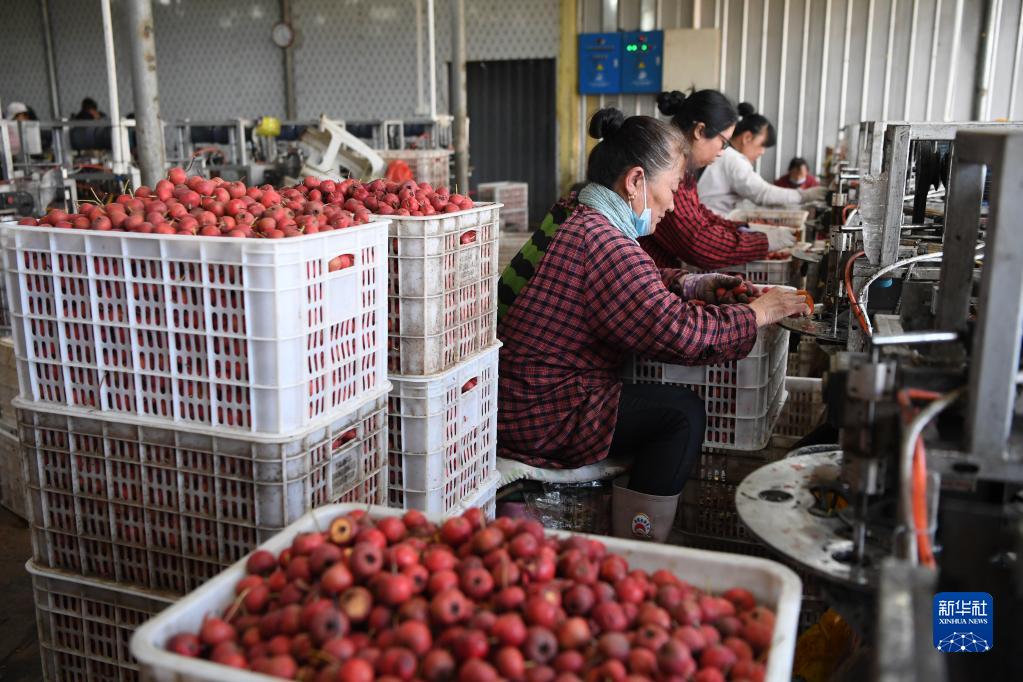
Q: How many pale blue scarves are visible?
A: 1